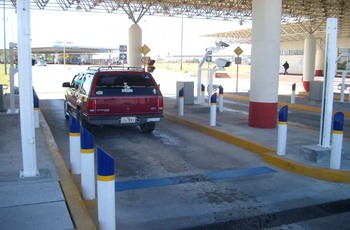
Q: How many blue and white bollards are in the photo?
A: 11